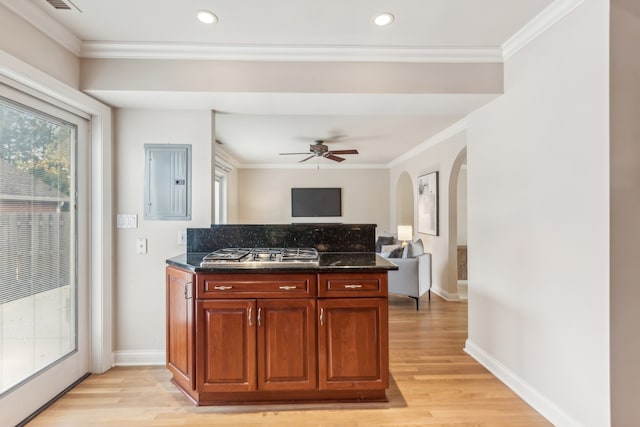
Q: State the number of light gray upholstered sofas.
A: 1